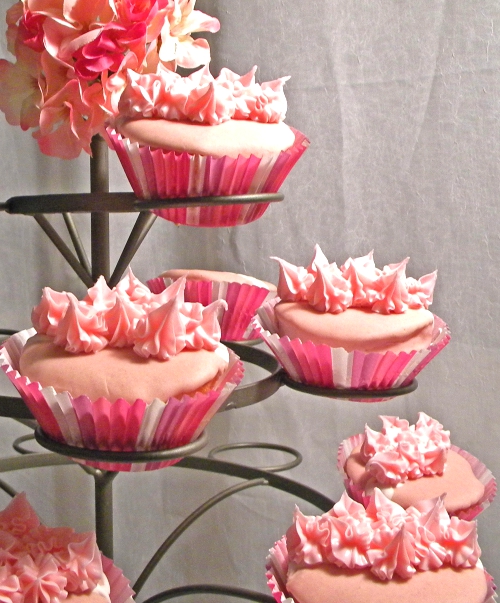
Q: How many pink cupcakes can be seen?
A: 7